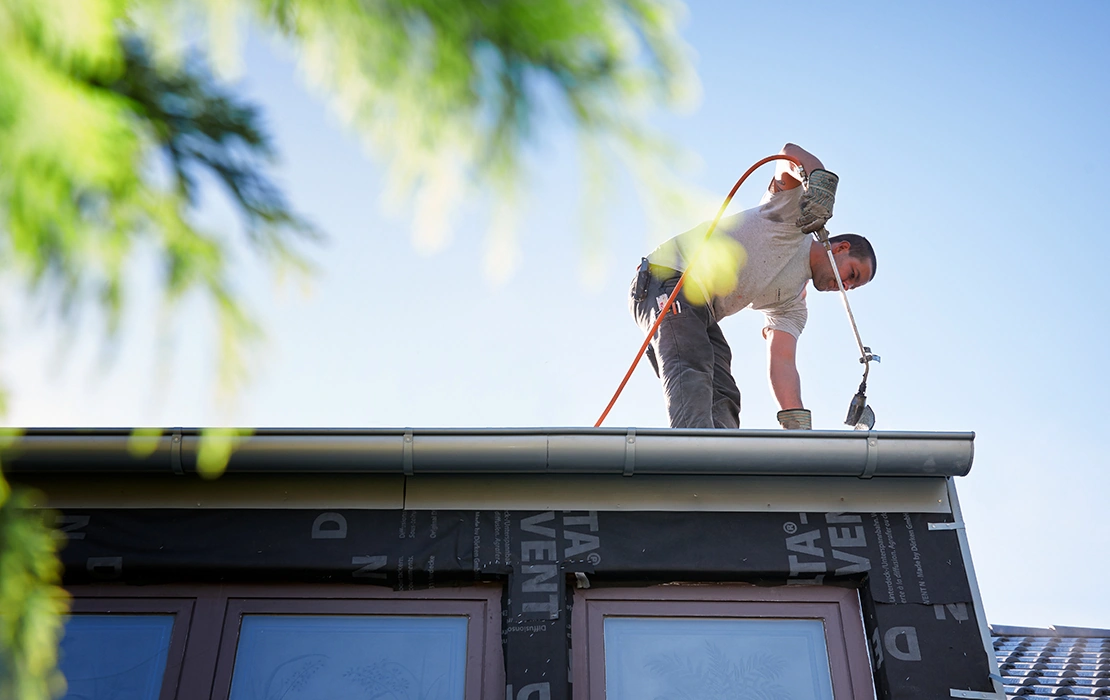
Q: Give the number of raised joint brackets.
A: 4